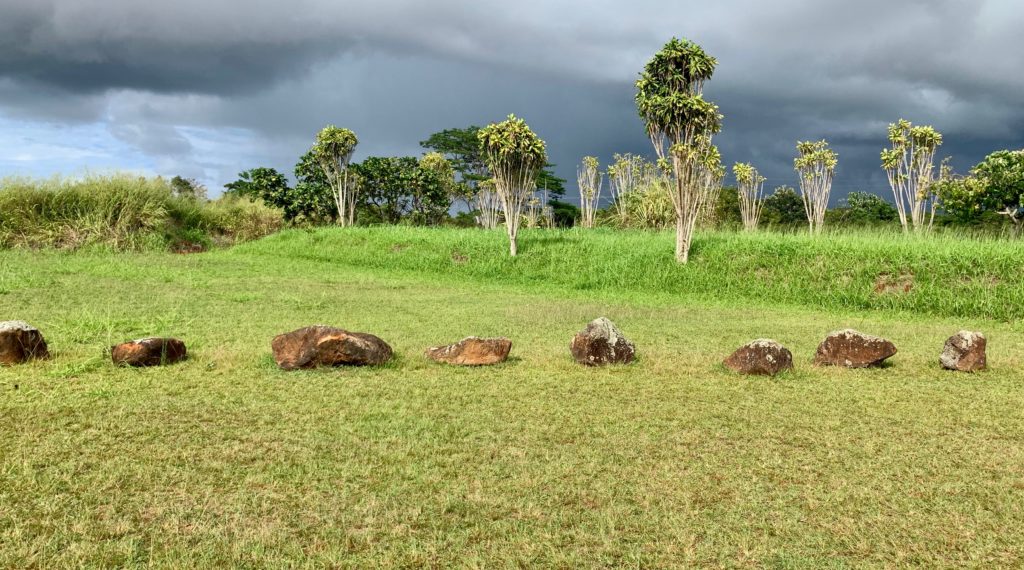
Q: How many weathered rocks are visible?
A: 8